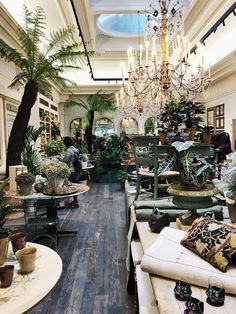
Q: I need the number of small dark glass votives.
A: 3